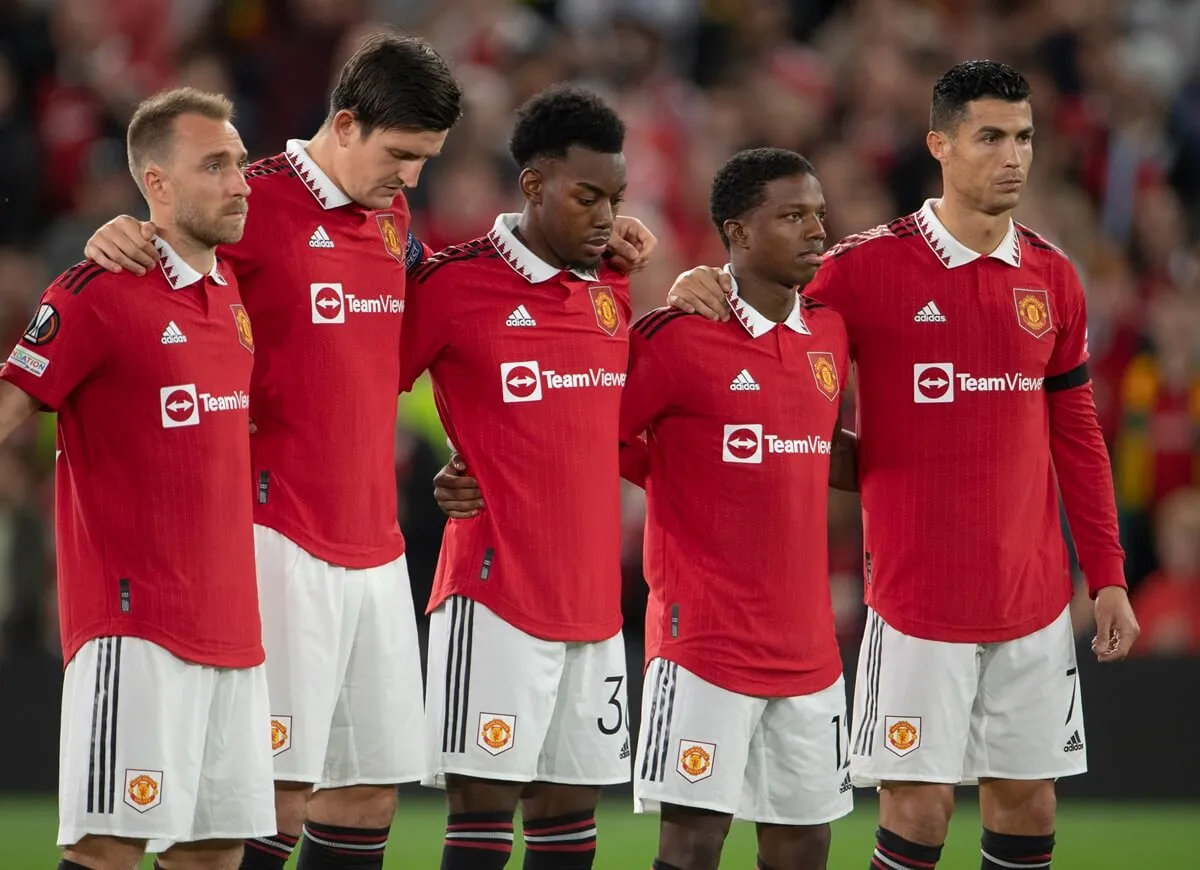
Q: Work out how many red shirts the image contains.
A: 5